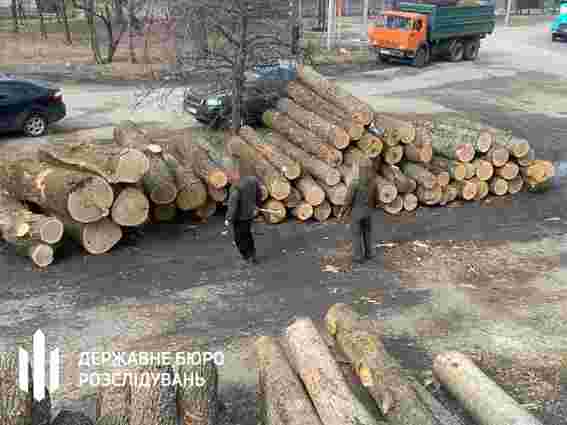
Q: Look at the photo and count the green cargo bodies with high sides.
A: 1